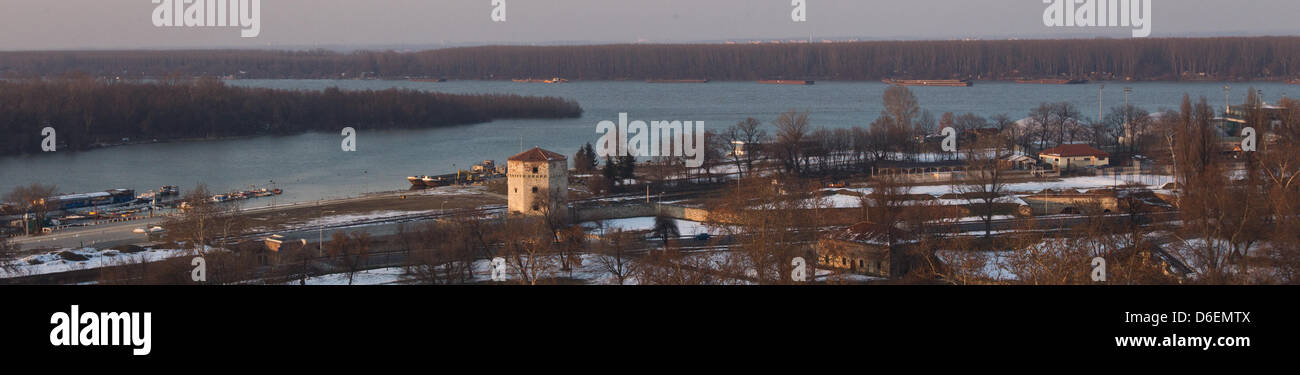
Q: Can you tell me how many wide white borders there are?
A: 0